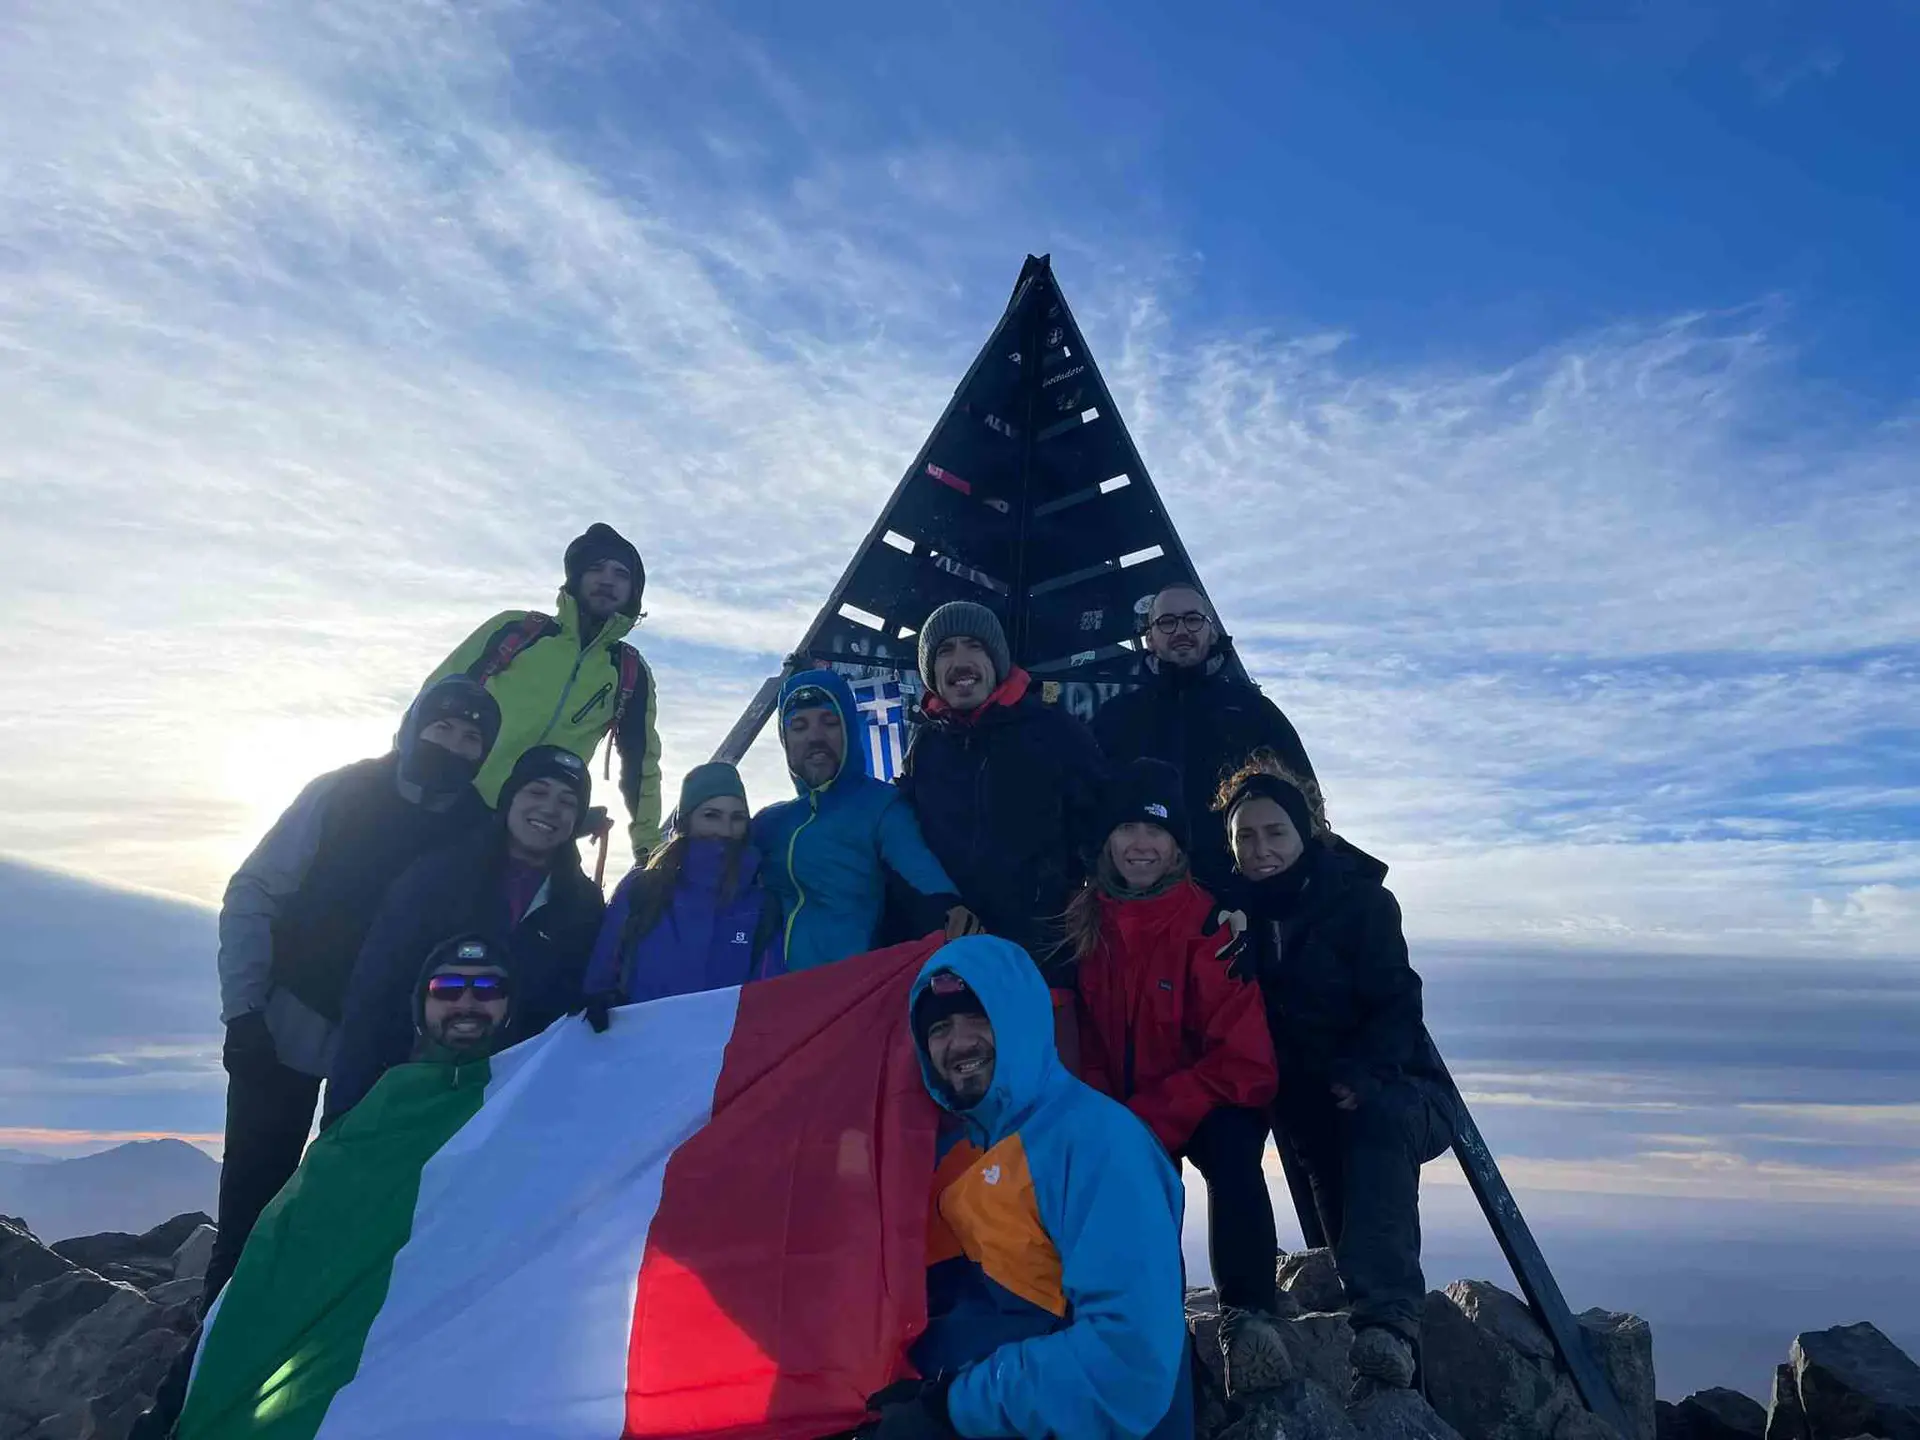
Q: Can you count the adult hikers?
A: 11